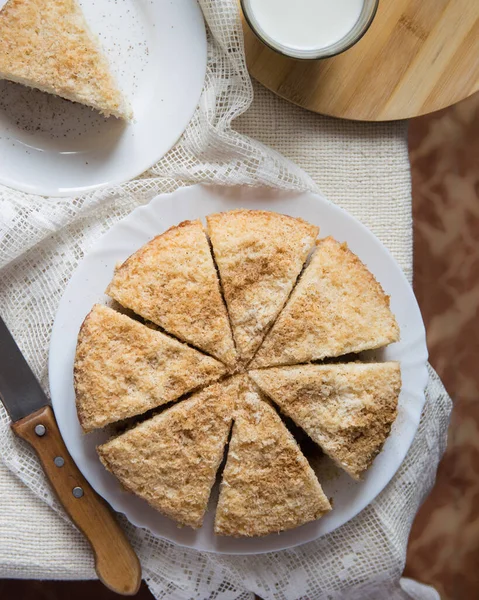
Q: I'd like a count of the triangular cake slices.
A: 8